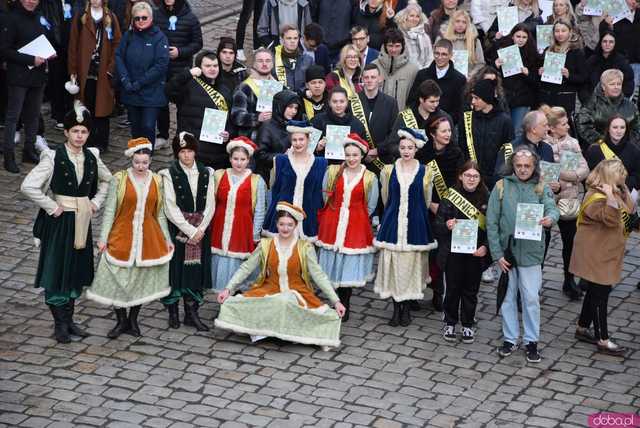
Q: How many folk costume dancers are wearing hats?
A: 8